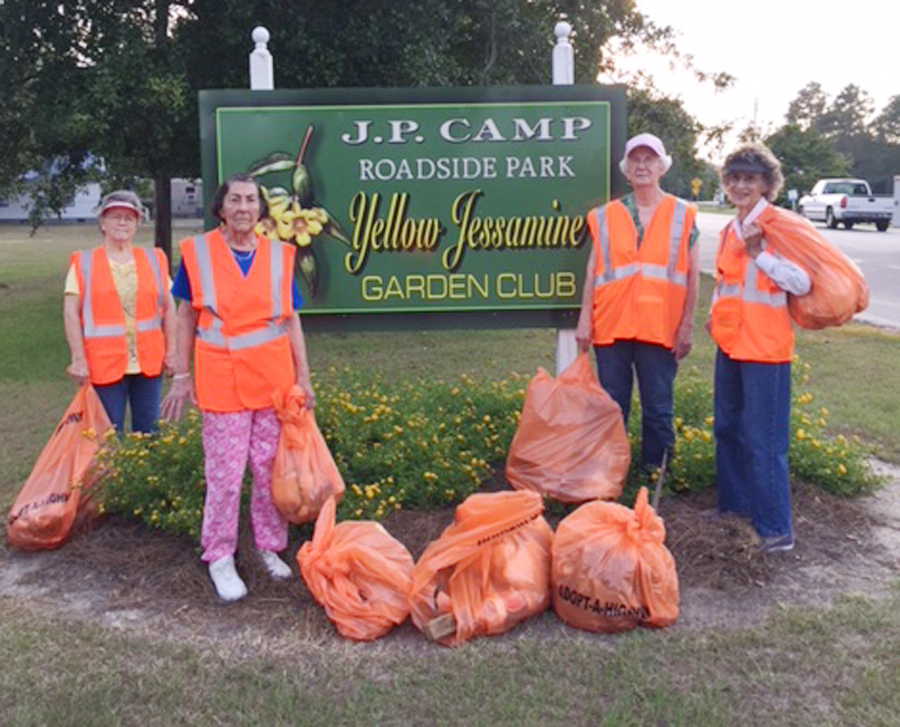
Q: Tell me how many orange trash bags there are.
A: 7